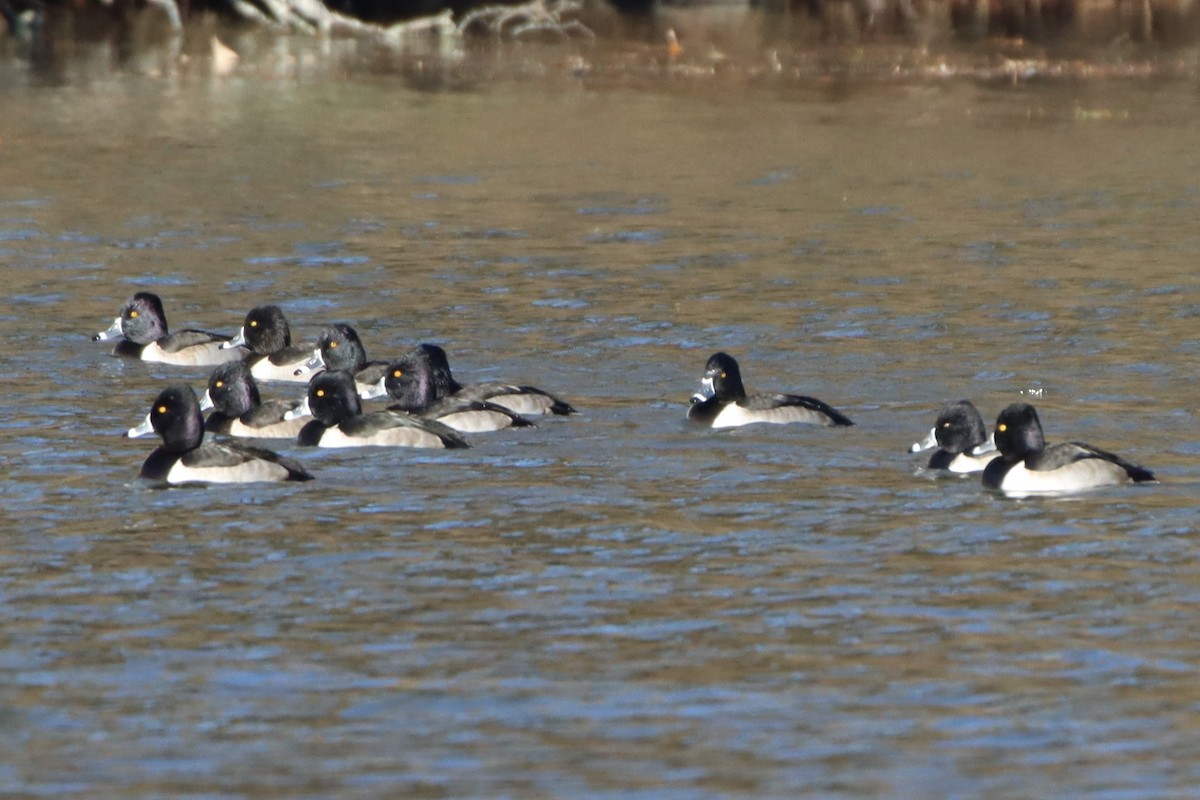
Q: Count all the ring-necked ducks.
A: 11